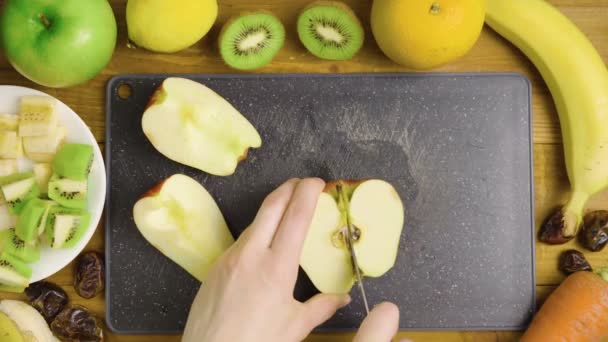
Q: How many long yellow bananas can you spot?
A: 1